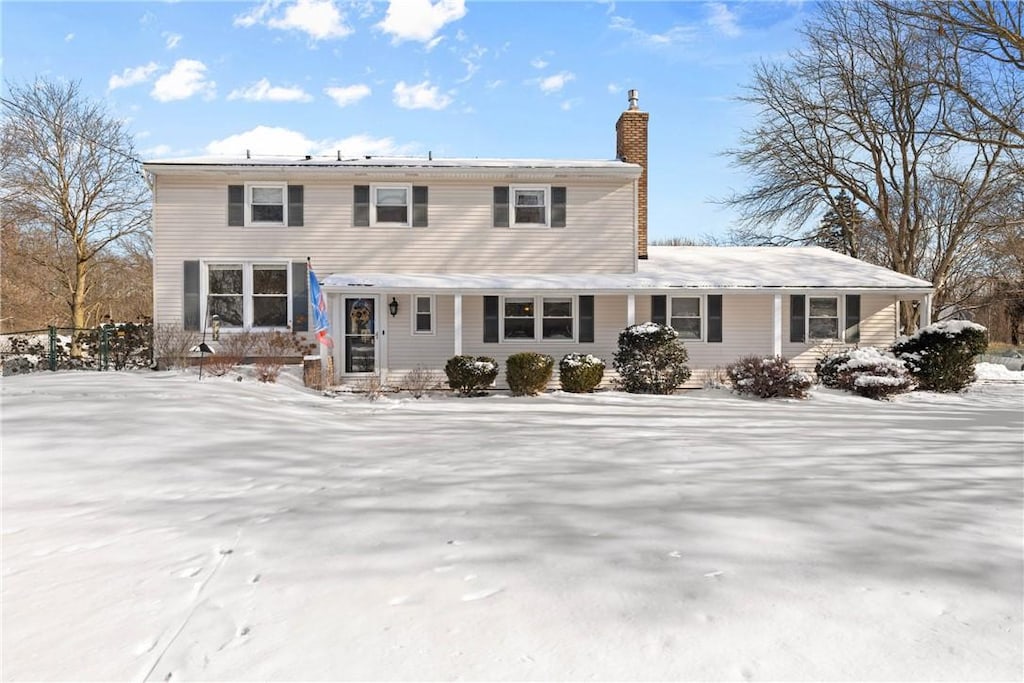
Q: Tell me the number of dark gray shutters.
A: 14